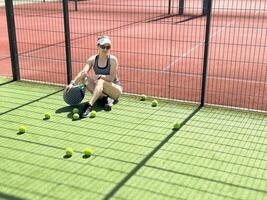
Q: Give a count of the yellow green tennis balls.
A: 10